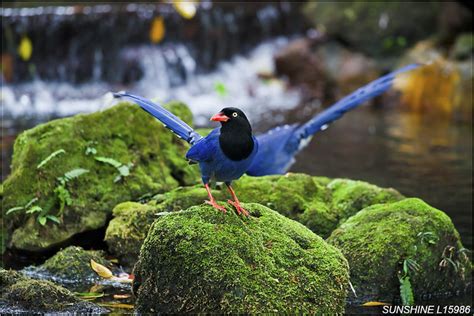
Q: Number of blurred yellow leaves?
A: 3